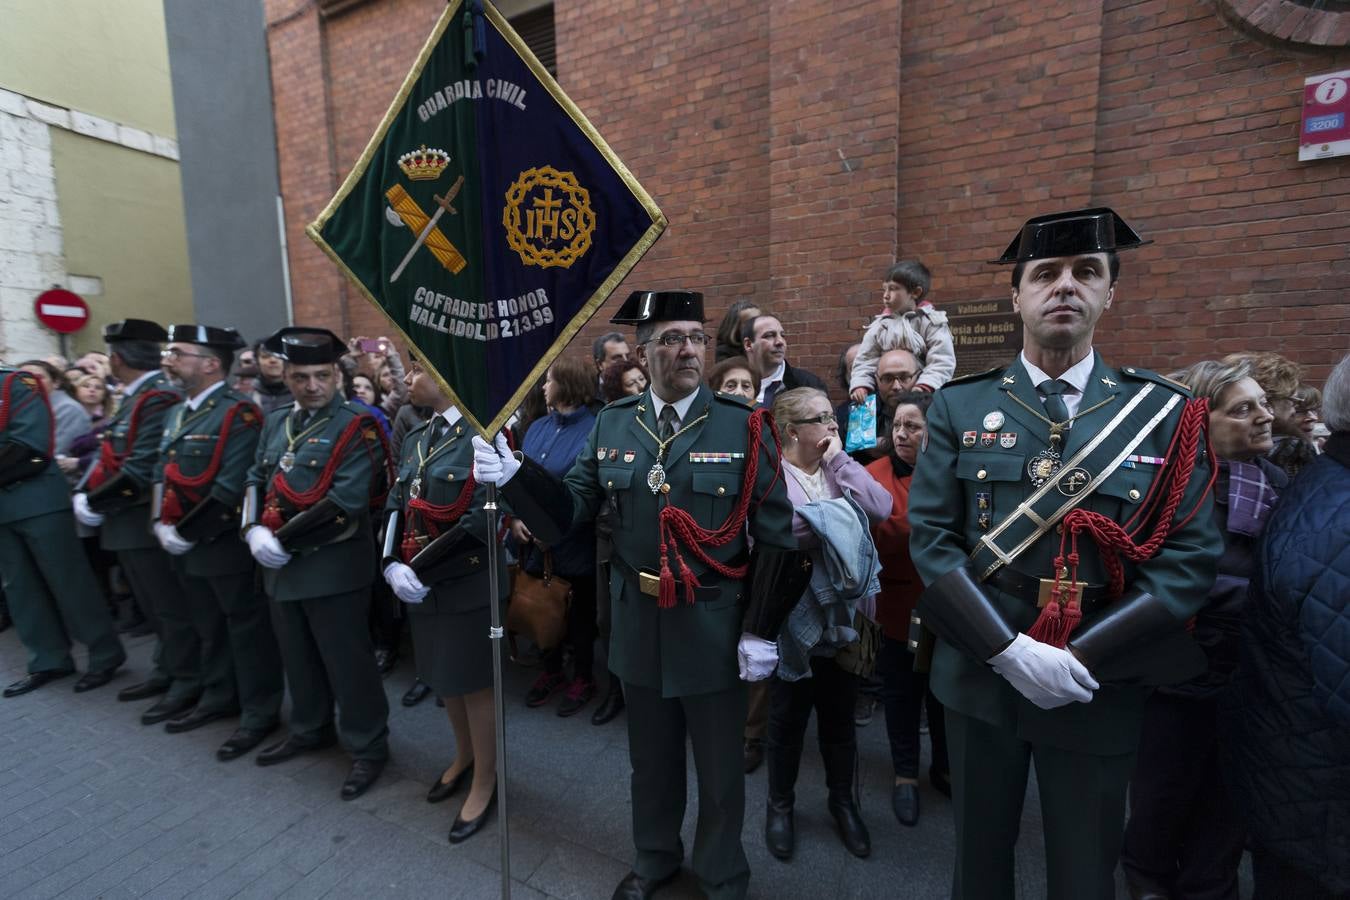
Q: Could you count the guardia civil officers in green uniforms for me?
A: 7